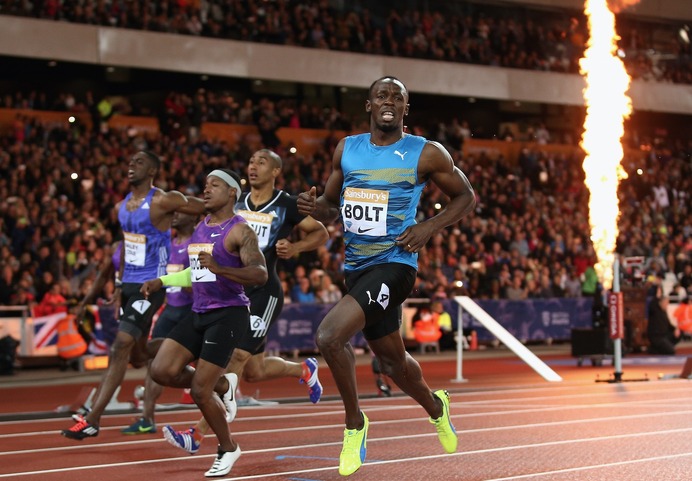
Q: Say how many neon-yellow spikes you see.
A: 2